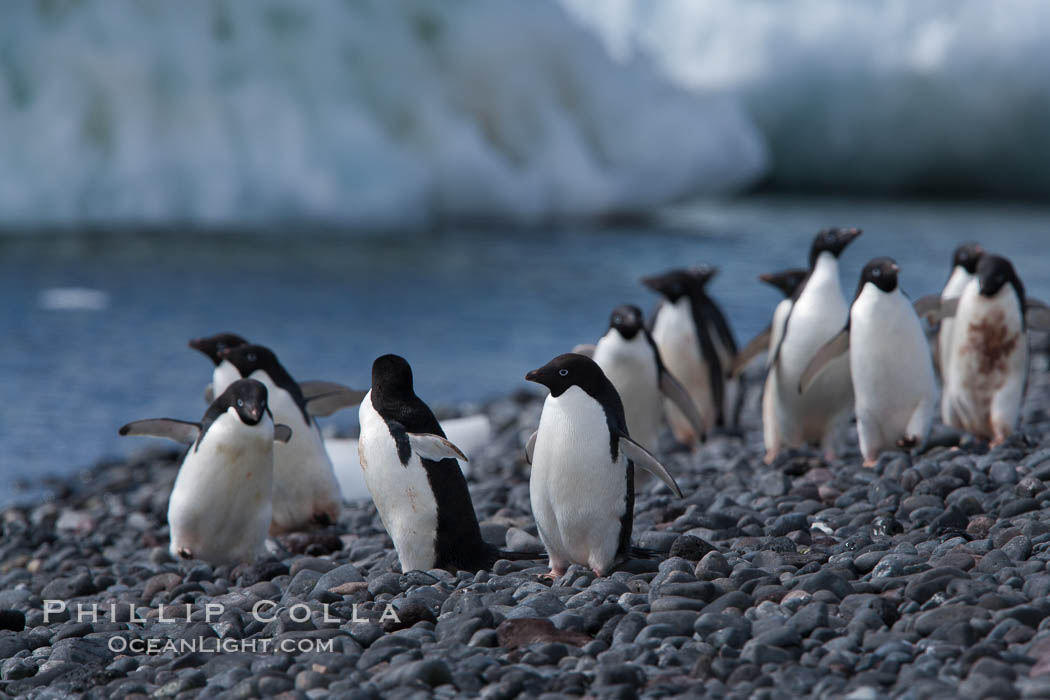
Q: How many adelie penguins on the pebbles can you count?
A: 13